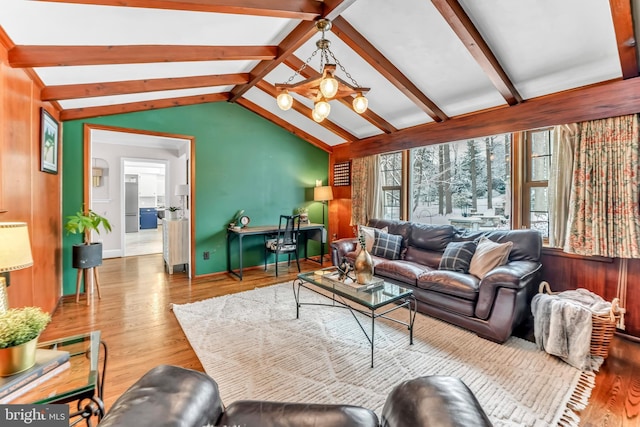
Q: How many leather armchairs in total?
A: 1